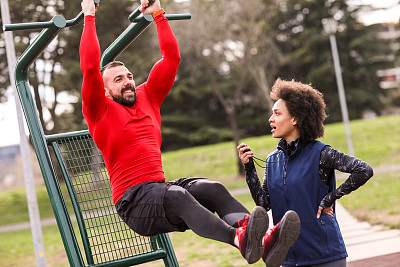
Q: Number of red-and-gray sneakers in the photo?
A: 2